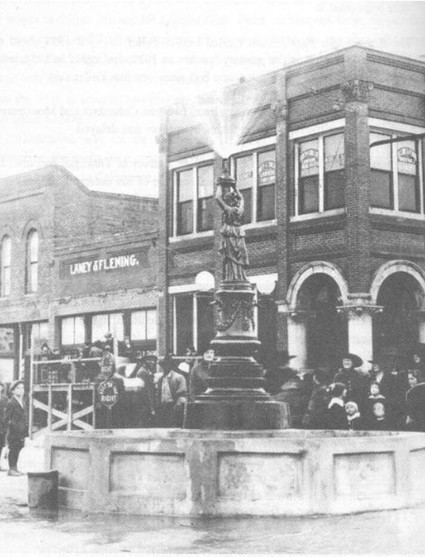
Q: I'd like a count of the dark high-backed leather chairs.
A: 0